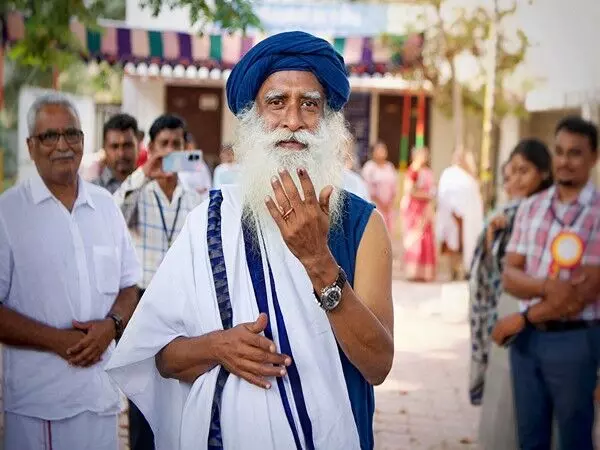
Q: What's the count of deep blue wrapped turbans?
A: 1